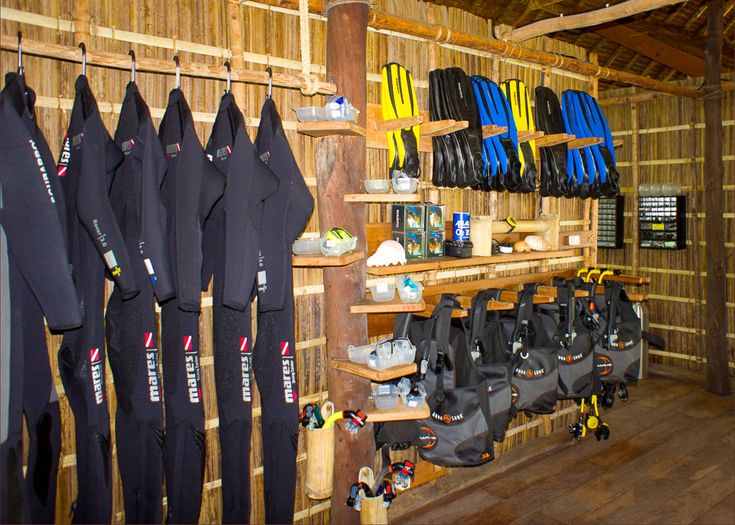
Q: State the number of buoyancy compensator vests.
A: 5